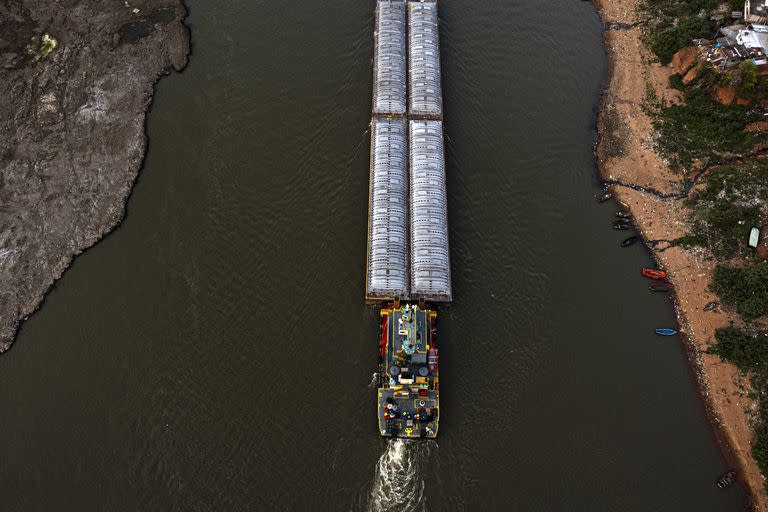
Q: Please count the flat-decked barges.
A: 4